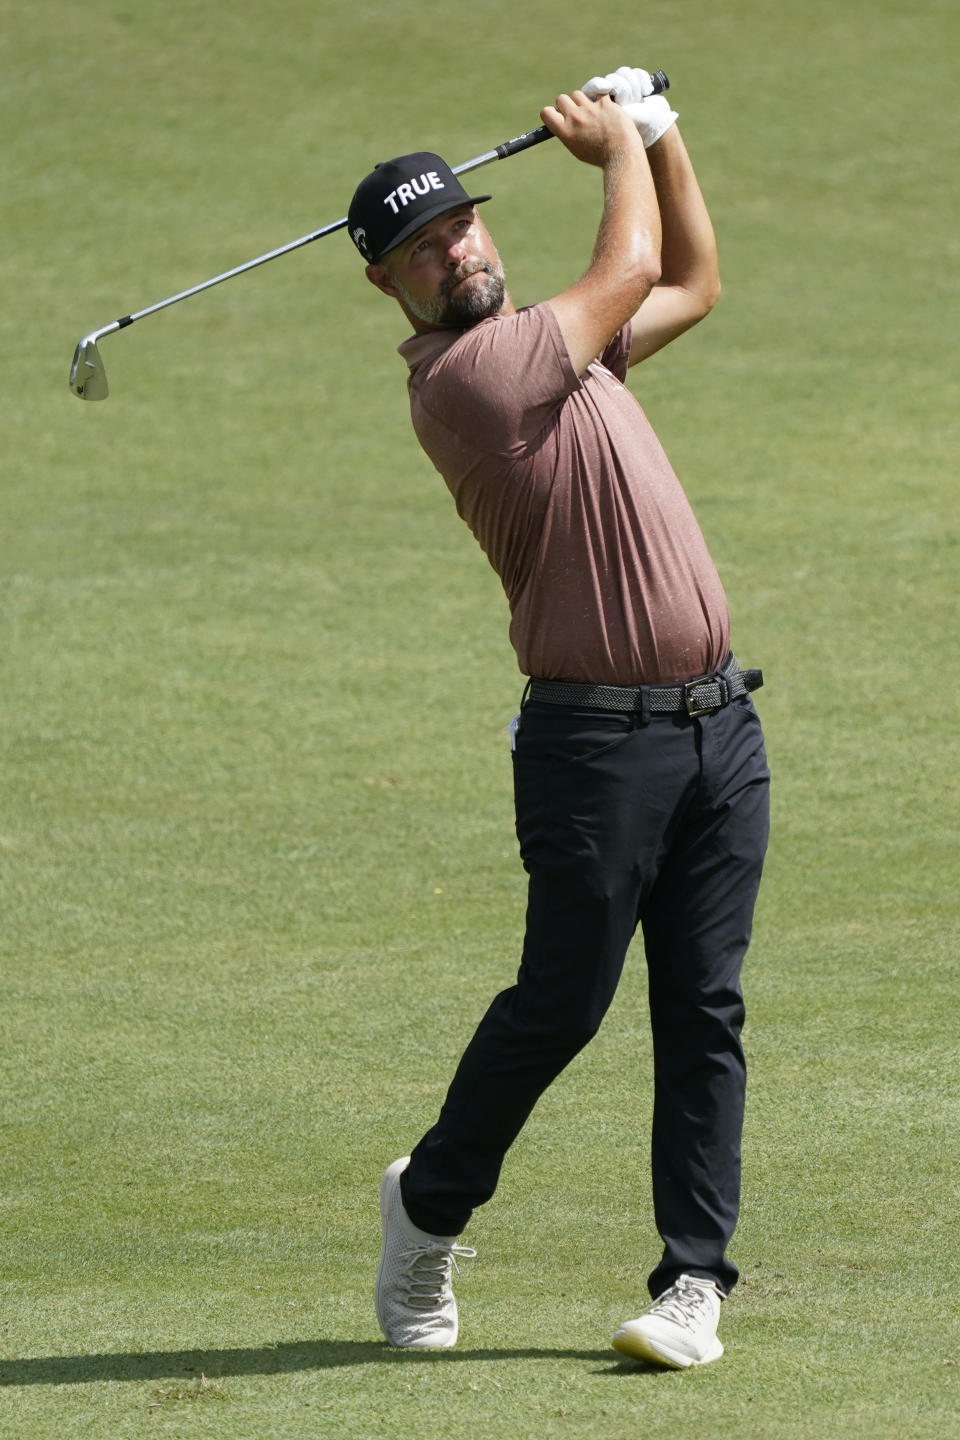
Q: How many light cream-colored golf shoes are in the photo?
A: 2